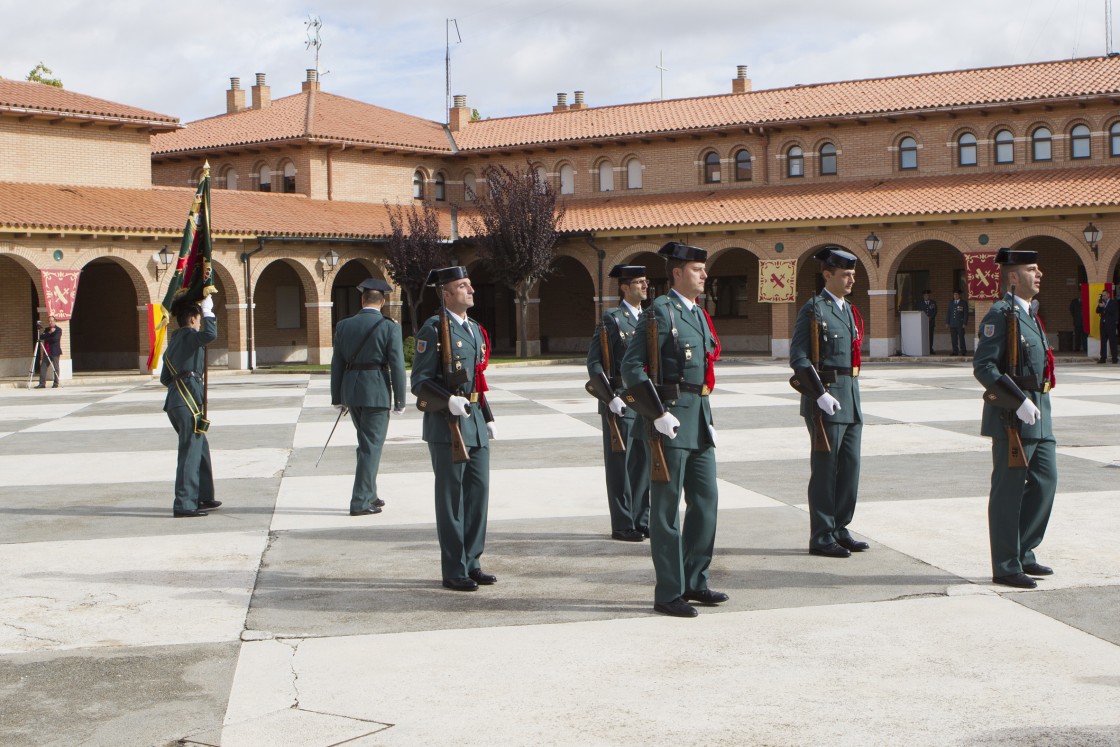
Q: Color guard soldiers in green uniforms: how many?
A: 7